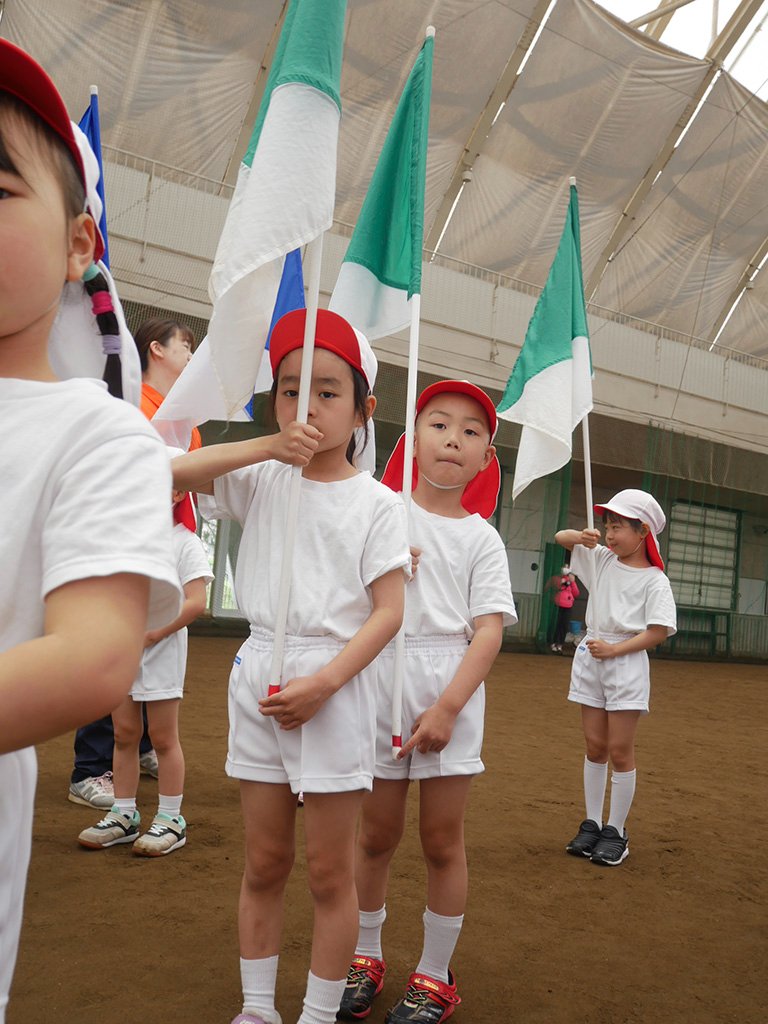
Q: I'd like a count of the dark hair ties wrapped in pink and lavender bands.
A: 1